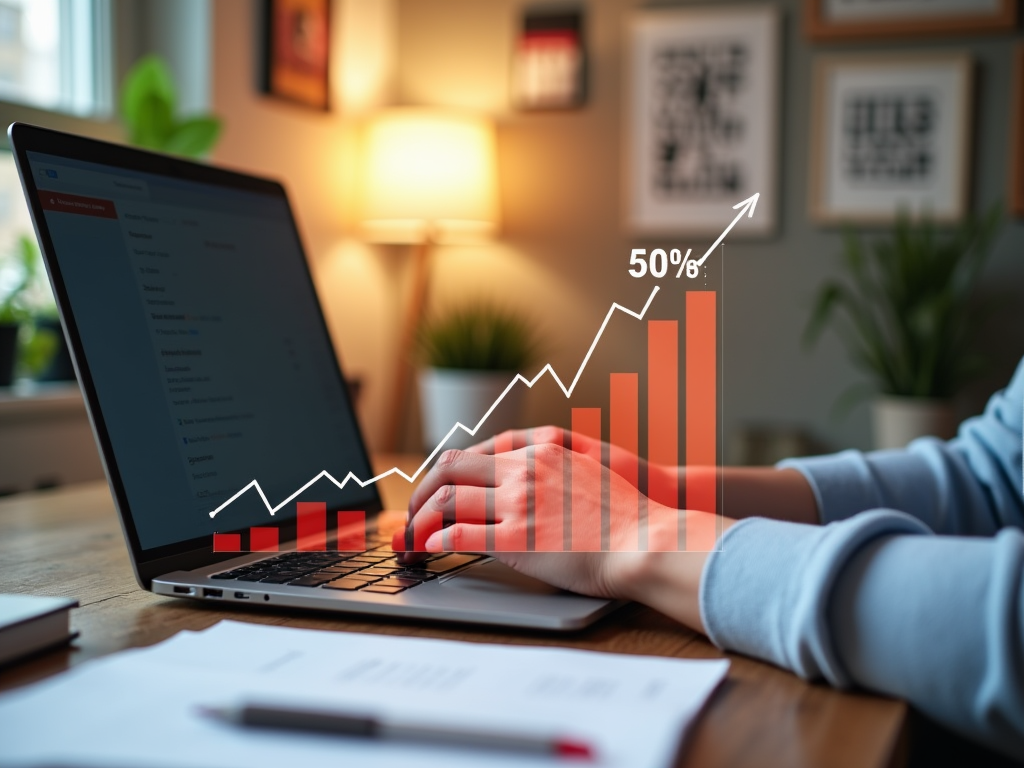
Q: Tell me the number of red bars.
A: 13